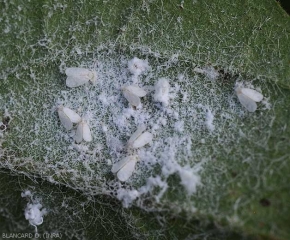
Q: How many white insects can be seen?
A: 7